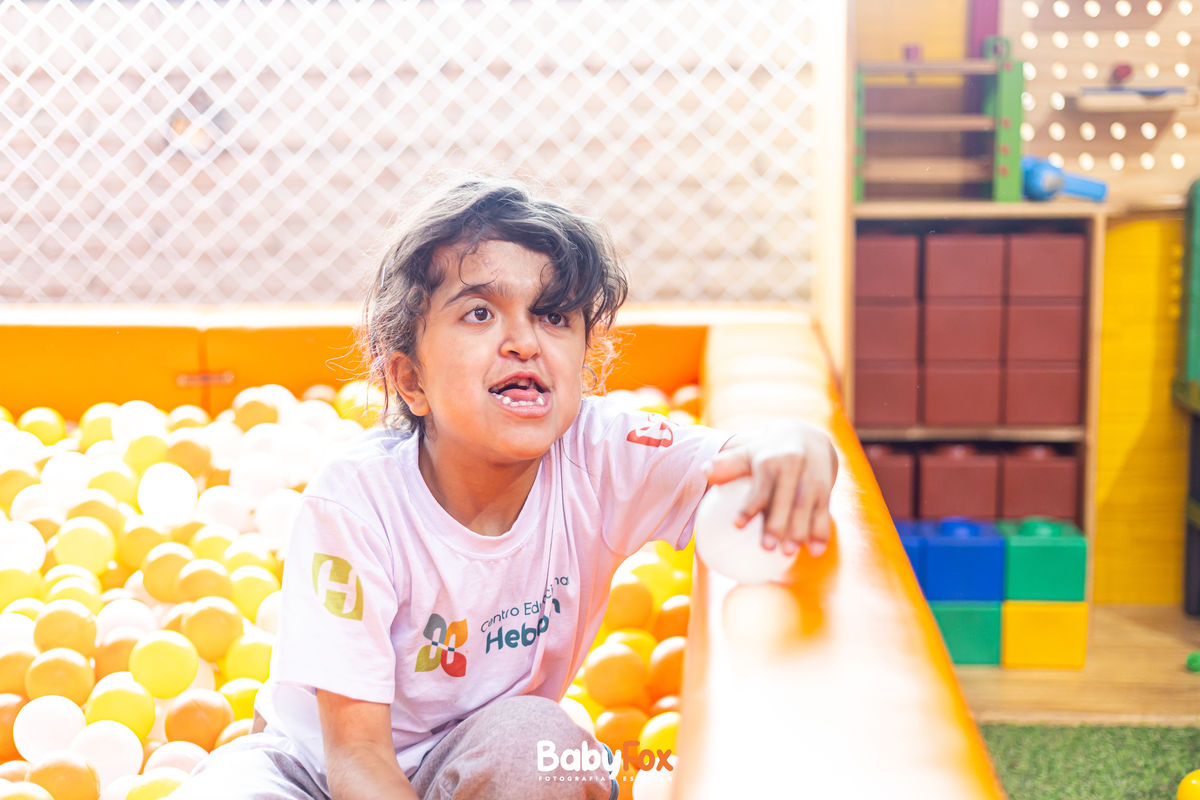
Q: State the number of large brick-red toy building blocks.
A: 12